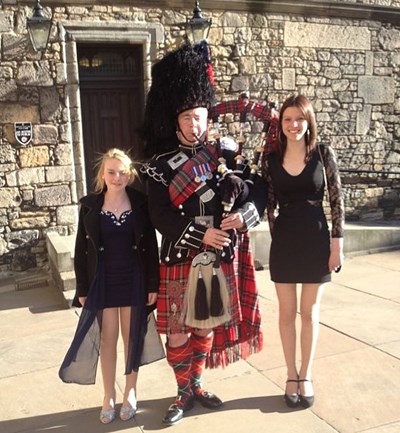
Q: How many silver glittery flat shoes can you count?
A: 2